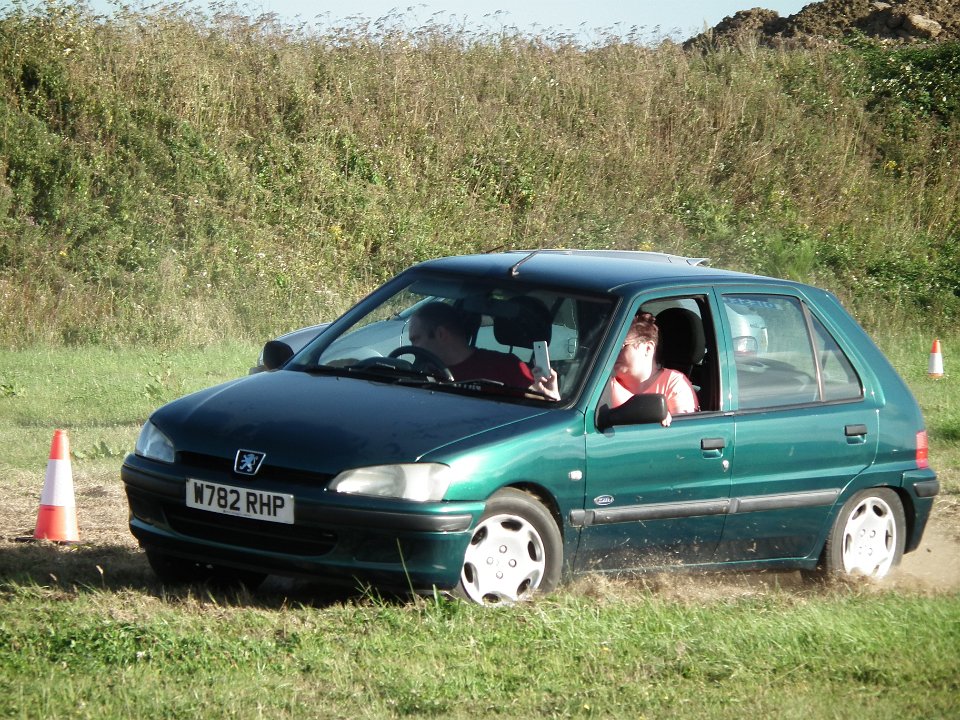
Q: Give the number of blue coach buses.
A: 0